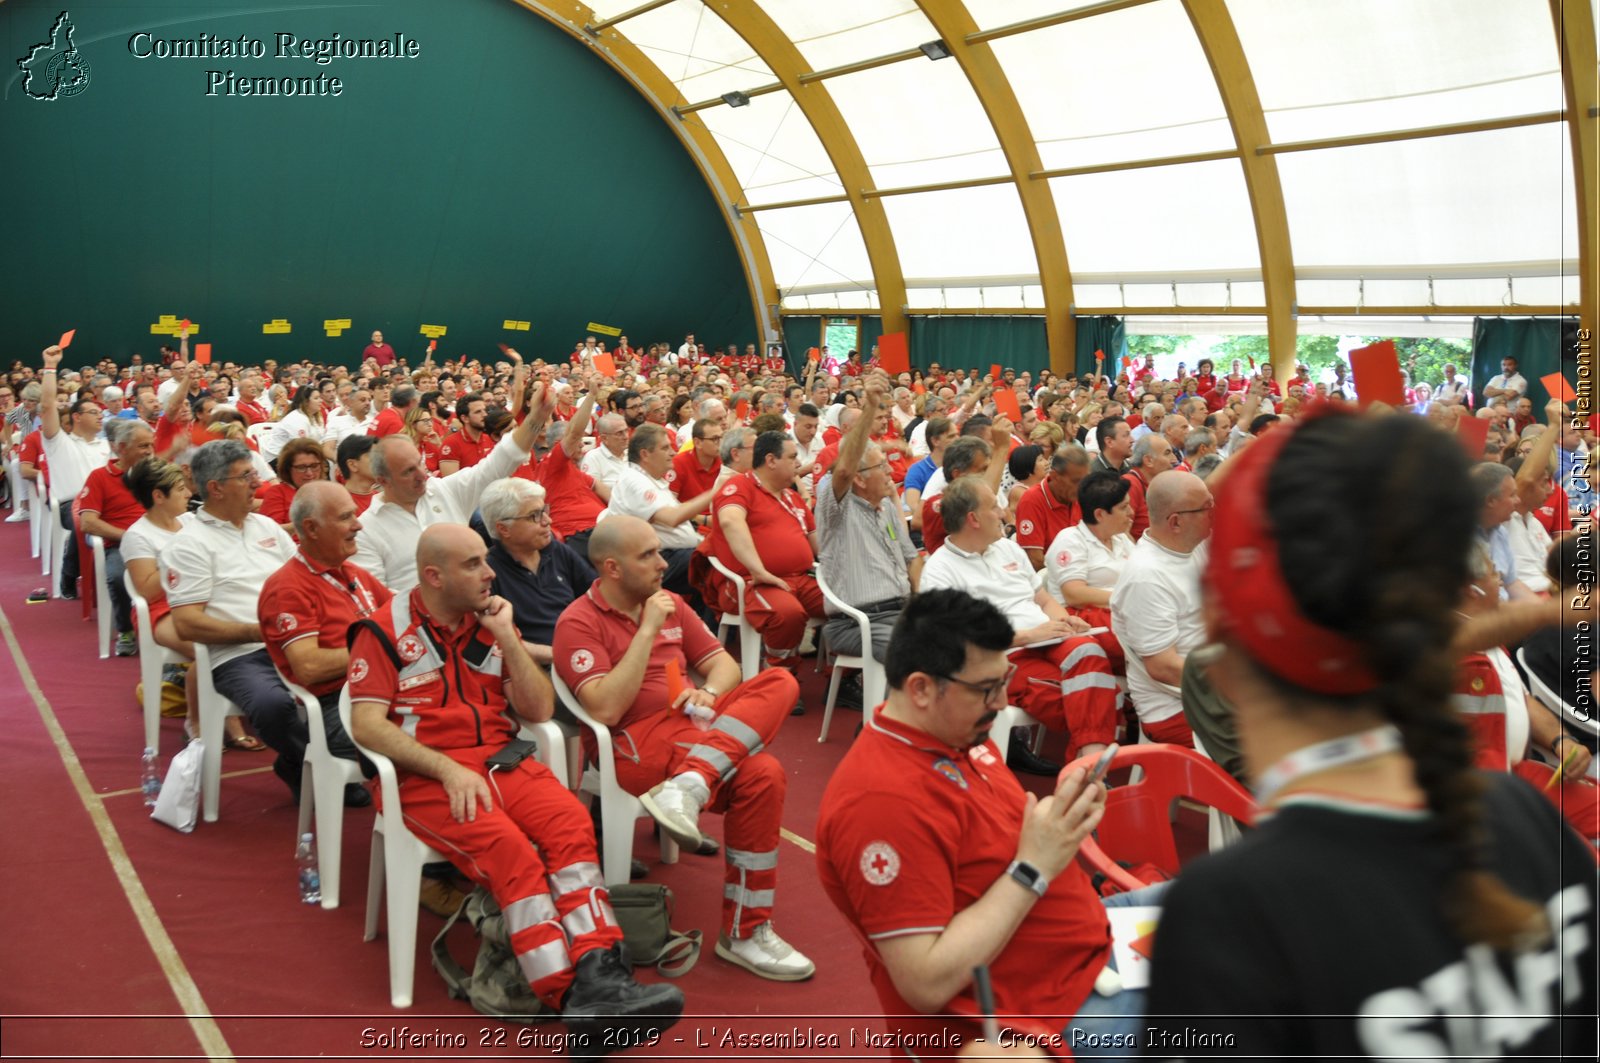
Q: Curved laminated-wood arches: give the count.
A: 5